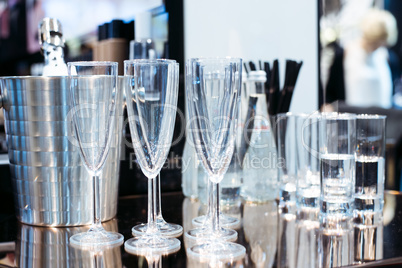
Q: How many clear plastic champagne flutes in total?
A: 6